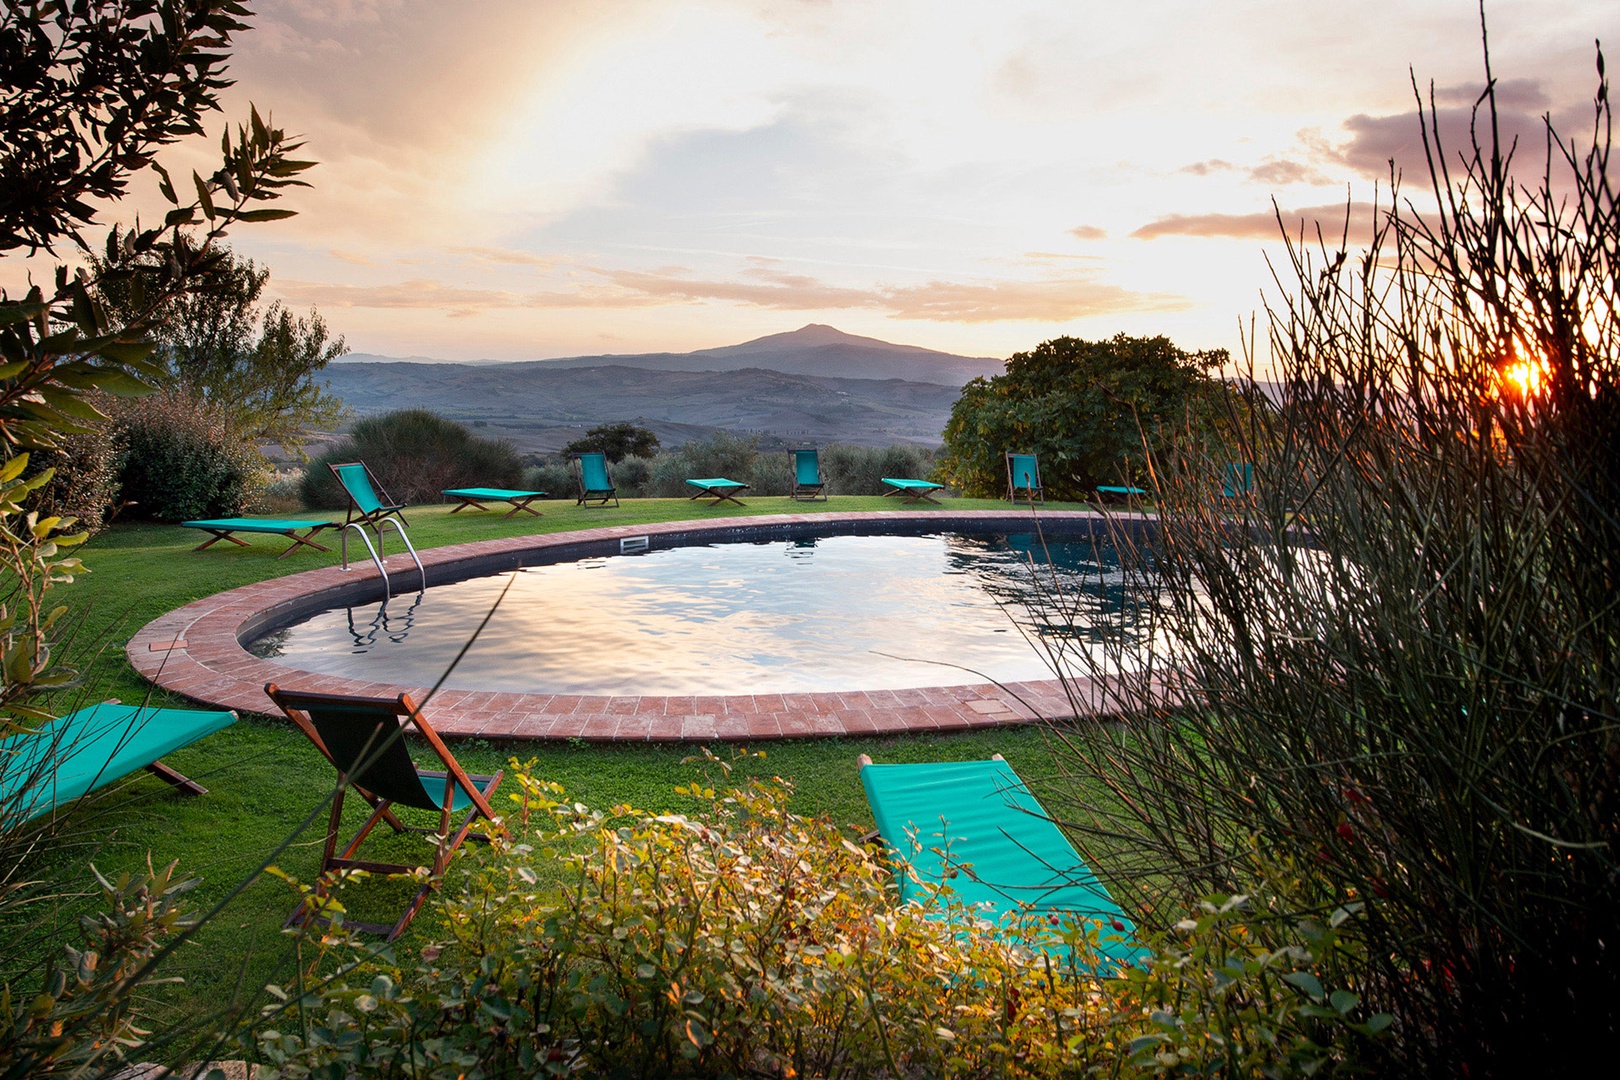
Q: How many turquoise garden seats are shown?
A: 13